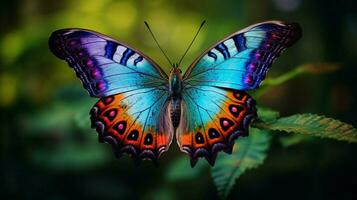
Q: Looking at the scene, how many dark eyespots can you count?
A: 10